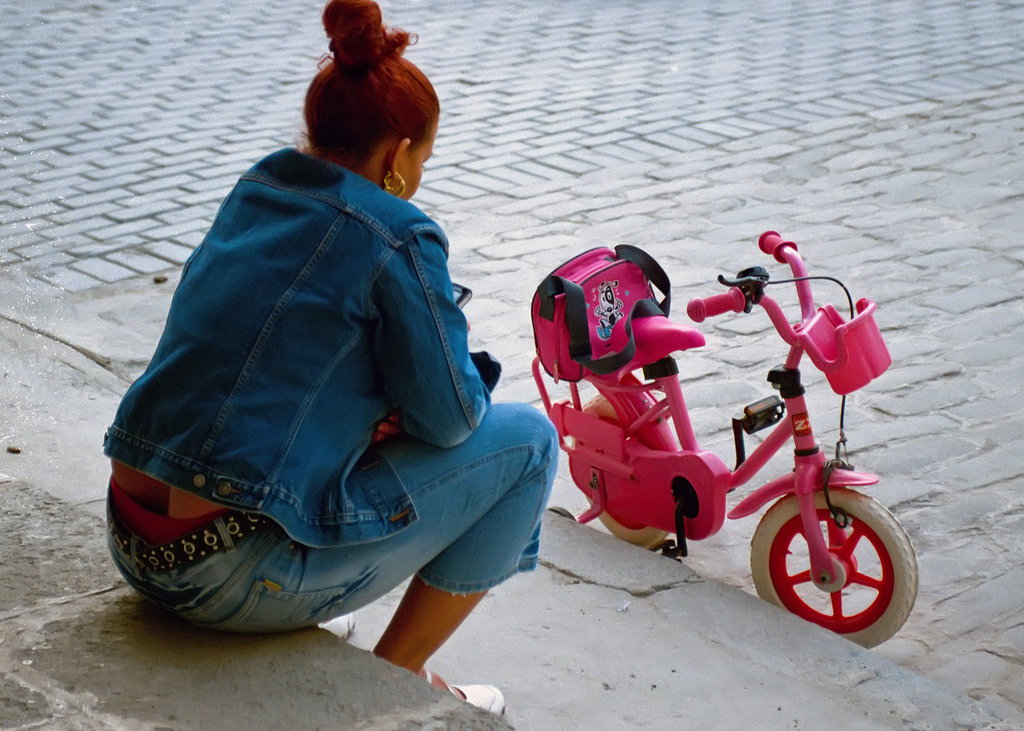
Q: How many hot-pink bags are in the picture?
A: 1